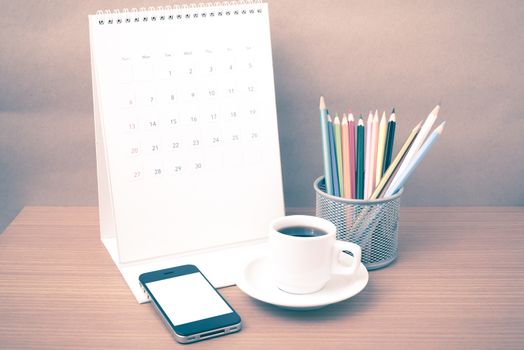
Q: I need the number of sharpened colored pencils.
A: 13